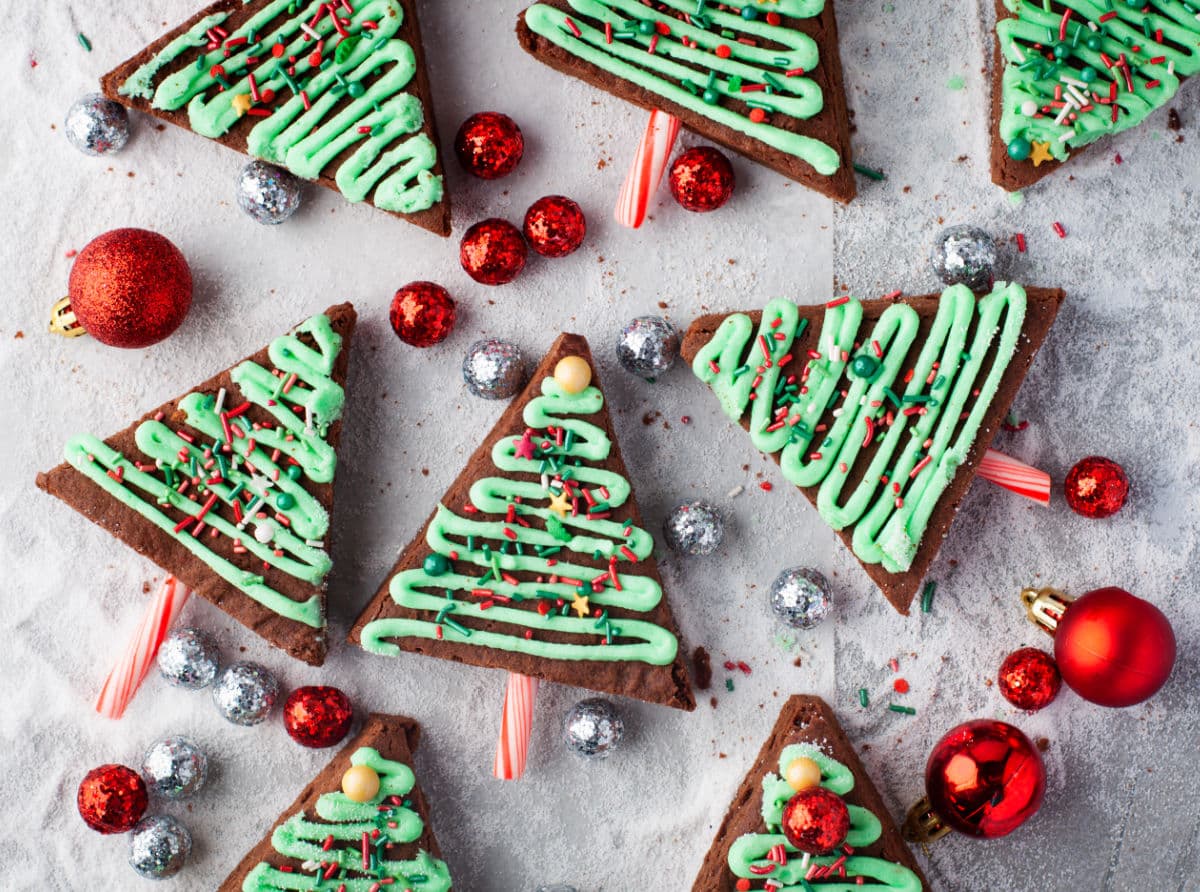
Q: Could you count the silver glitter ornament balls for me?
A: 12